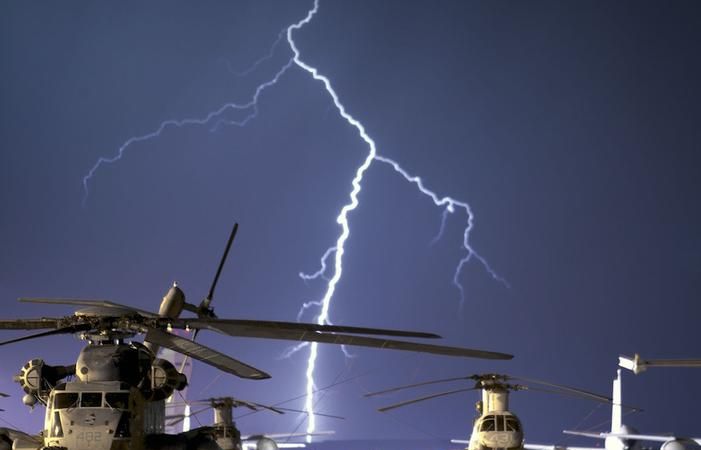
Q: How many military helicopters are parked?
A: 3